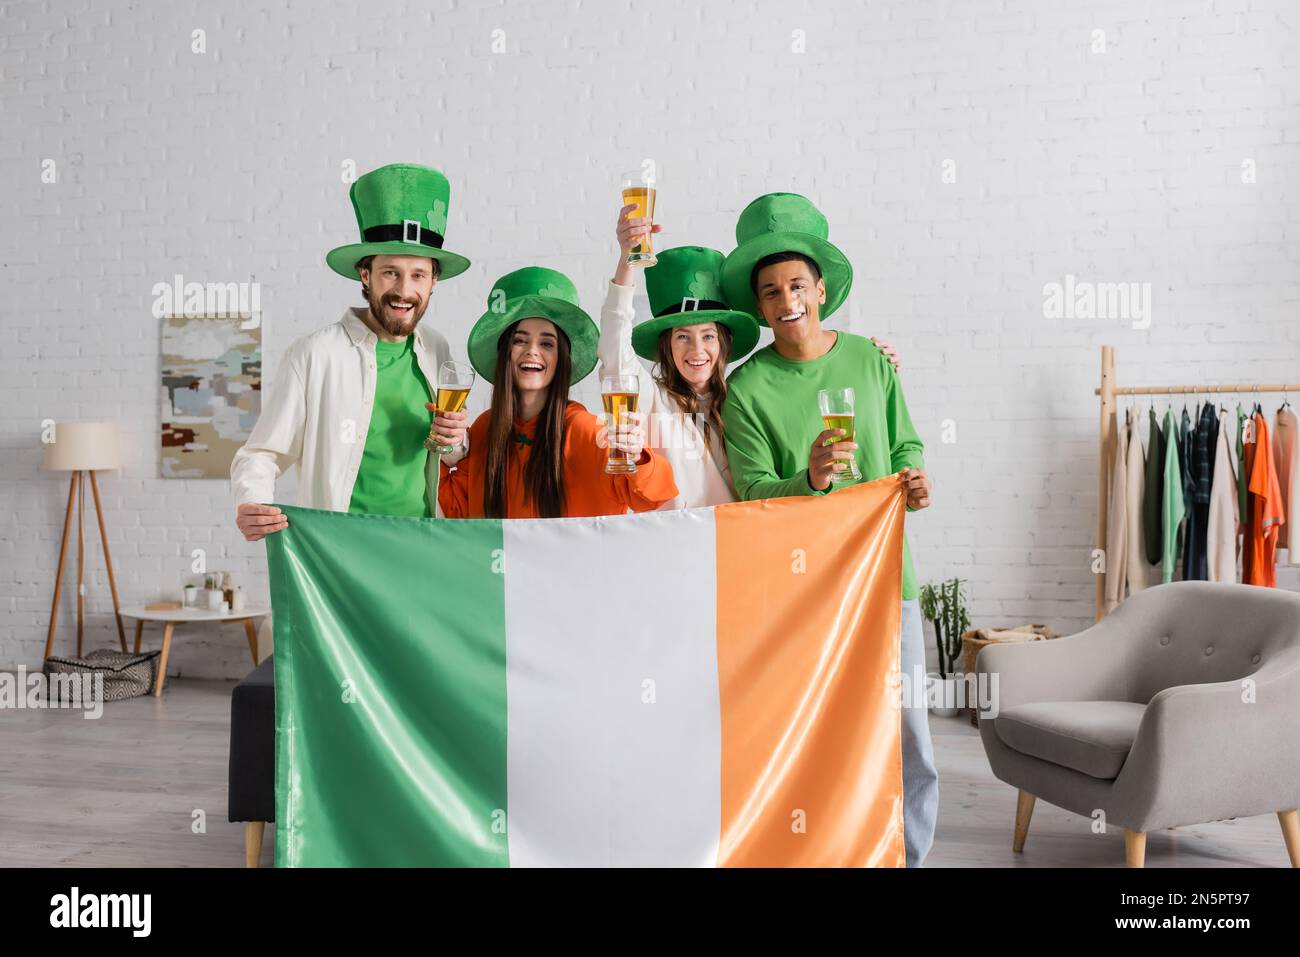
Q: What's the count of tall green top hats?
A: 4